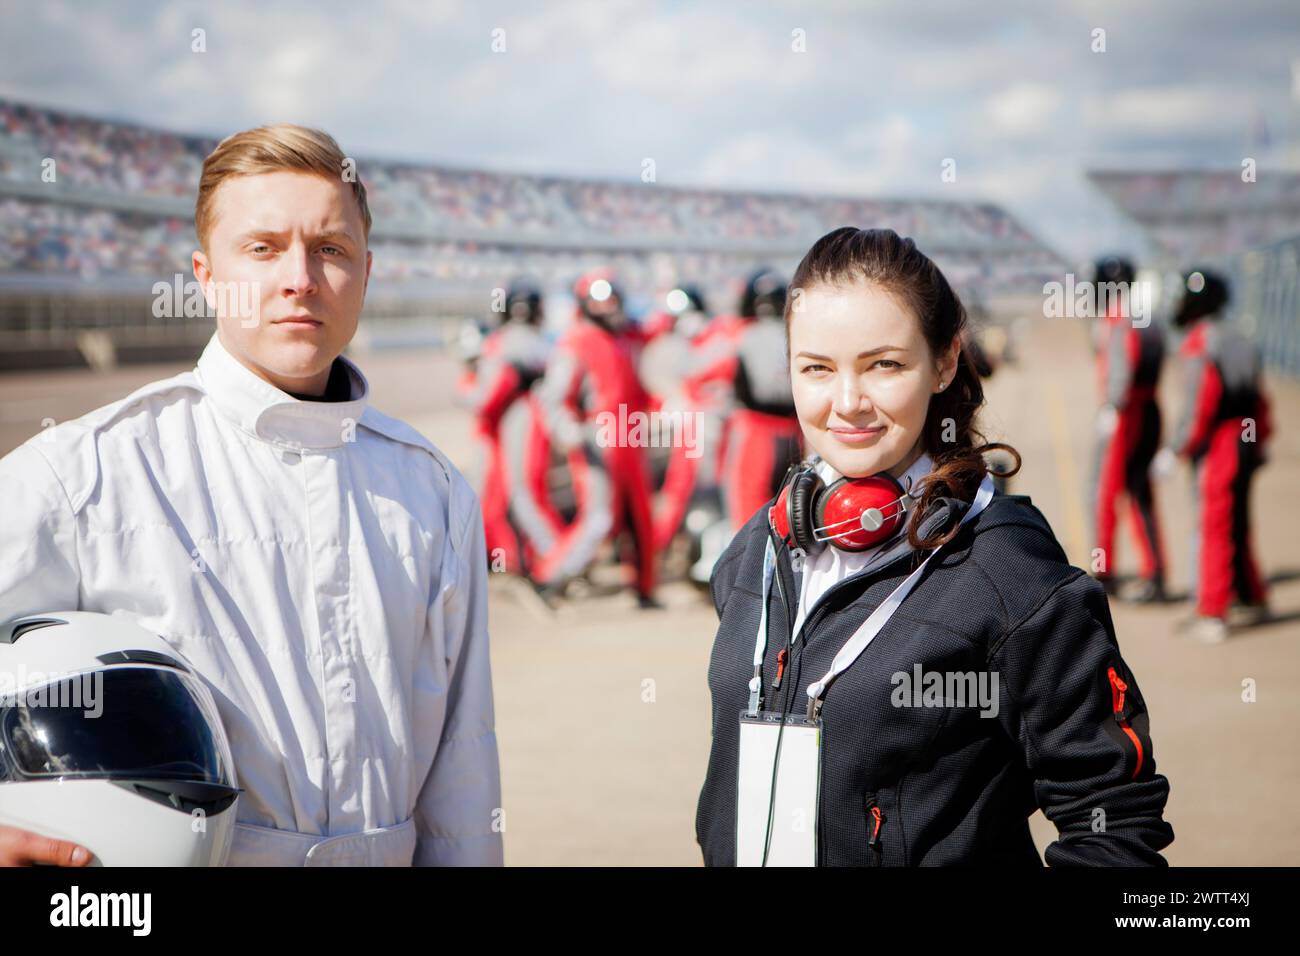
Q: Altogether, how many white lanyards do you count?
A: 1